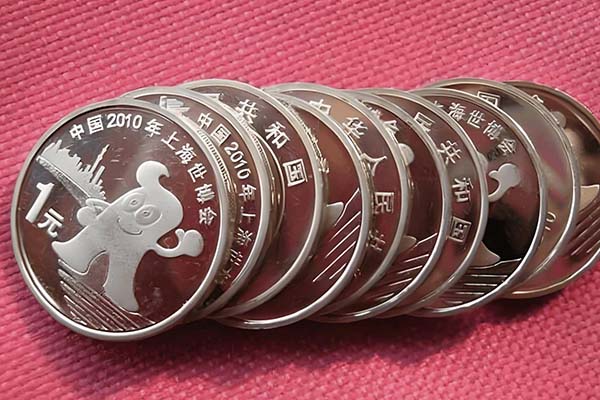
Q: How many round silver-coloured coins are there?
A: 10